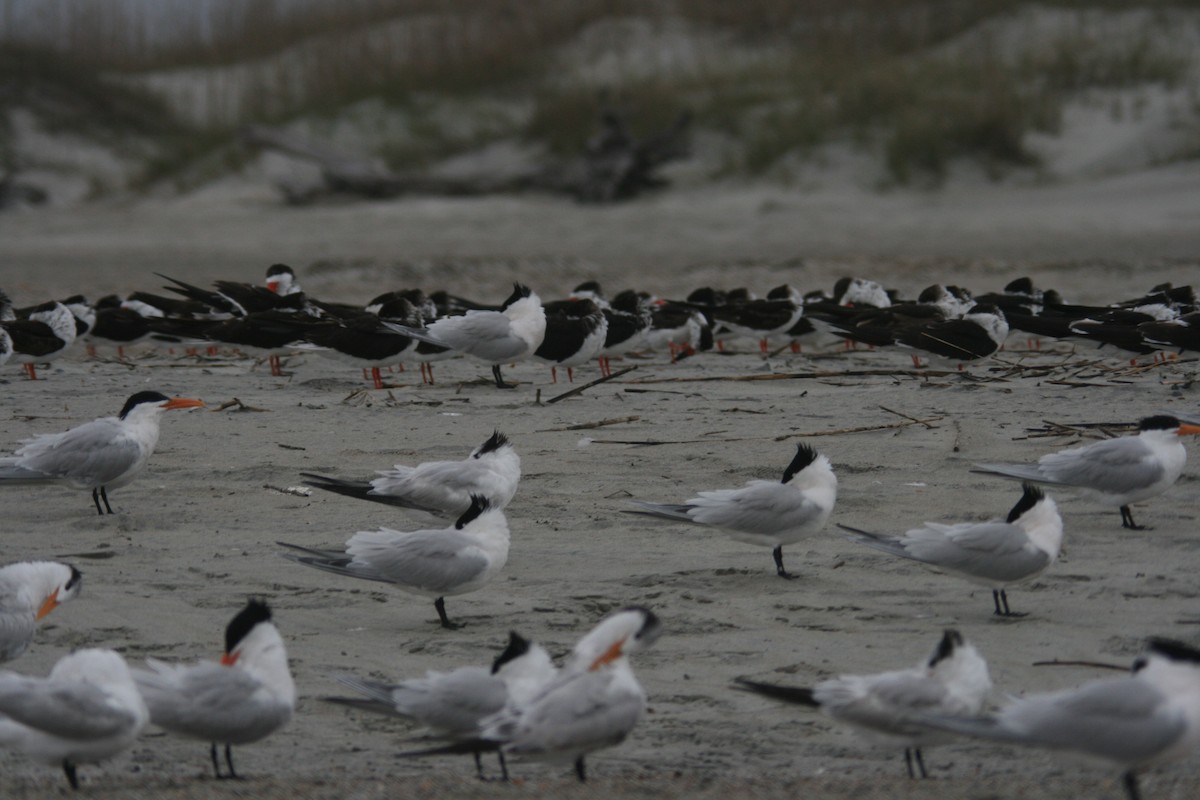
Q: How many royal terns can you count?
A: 14